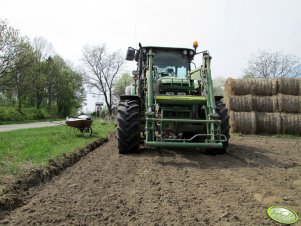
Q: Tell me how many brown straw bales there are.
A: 9